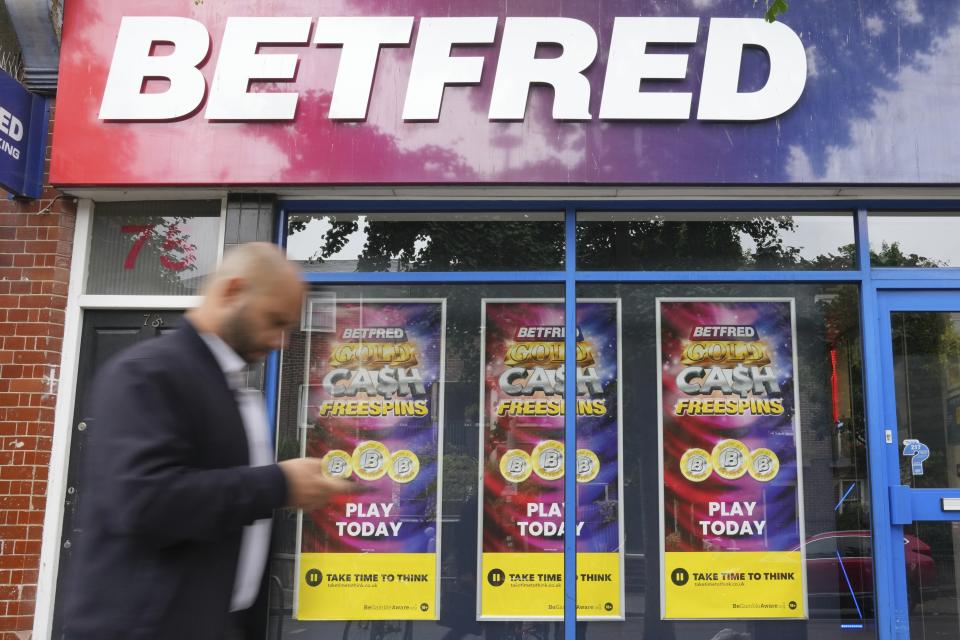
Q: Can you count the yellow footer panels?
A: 3